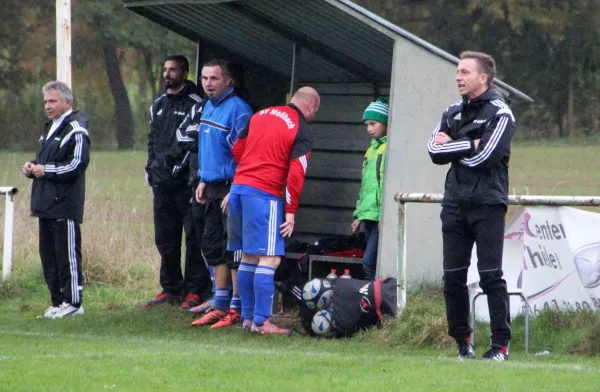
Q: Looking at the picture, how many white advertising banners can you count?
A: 1